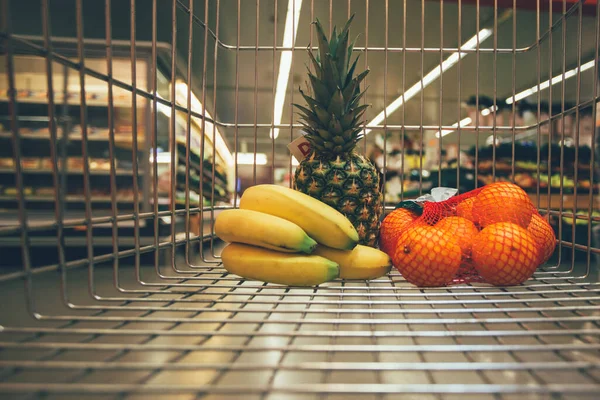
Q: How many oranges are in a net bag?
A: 7